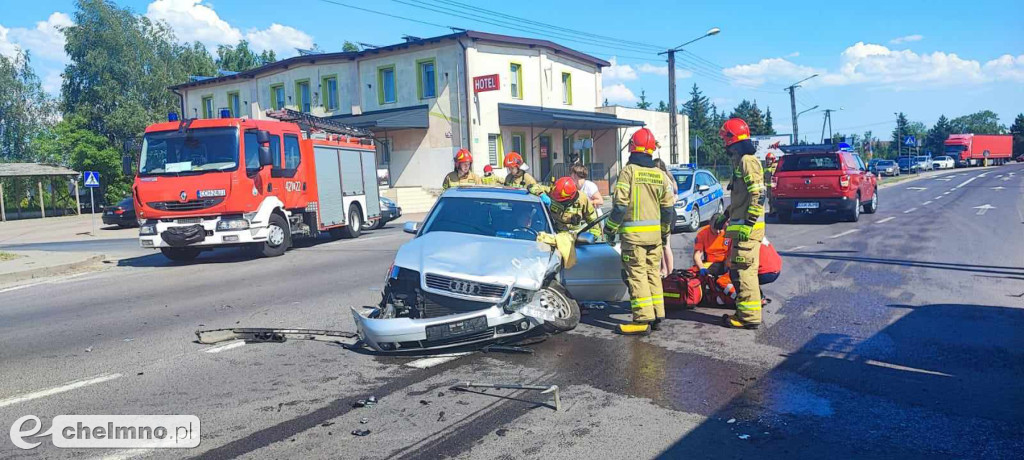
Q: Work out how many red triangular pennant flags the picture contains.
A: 0